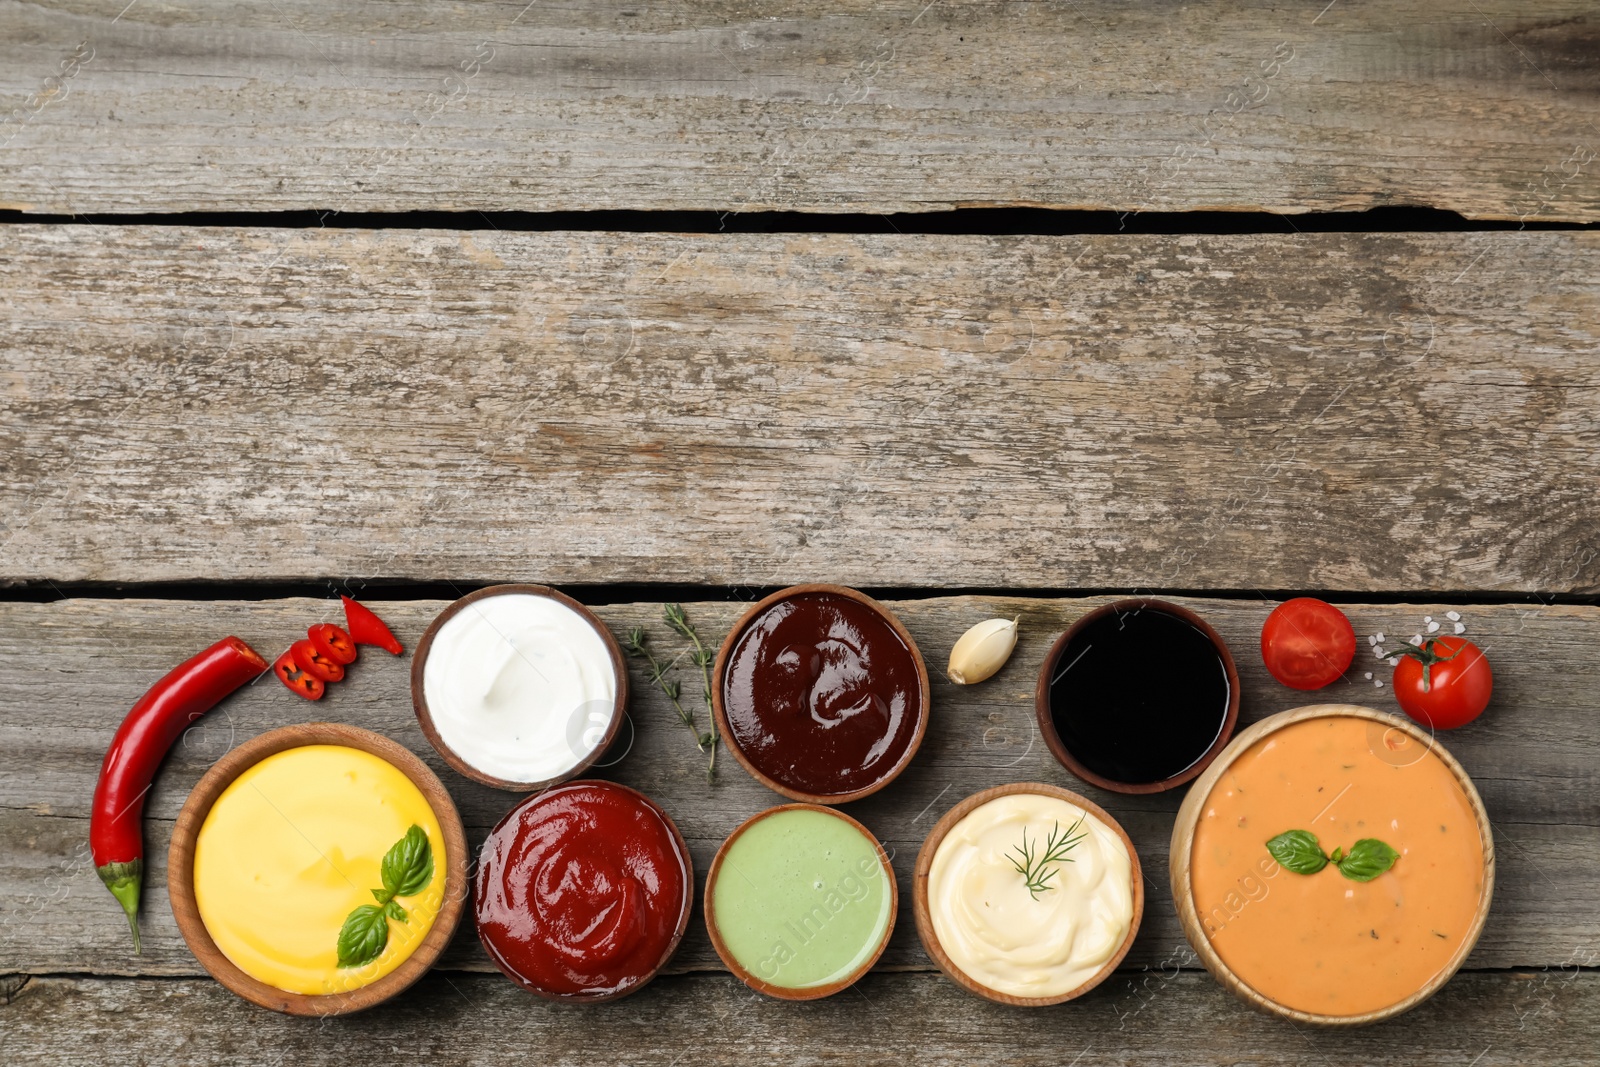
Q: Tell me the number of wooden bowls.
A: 8